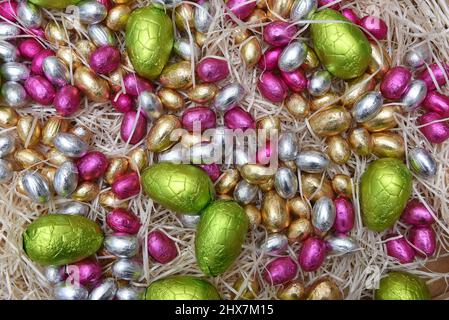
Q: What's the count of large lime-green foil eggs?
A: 9